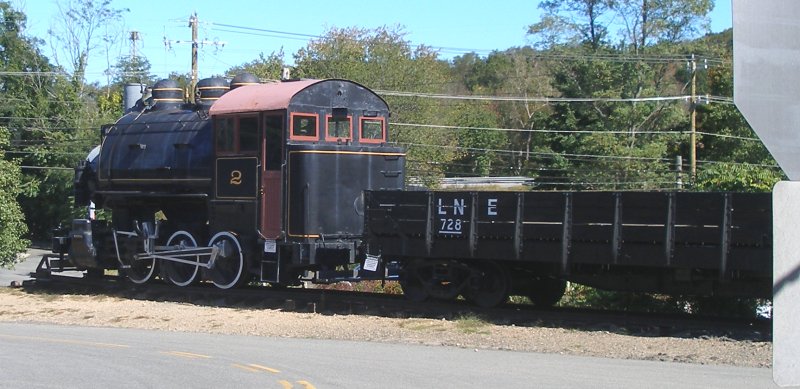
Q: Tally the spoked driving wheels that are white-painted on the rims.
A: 3